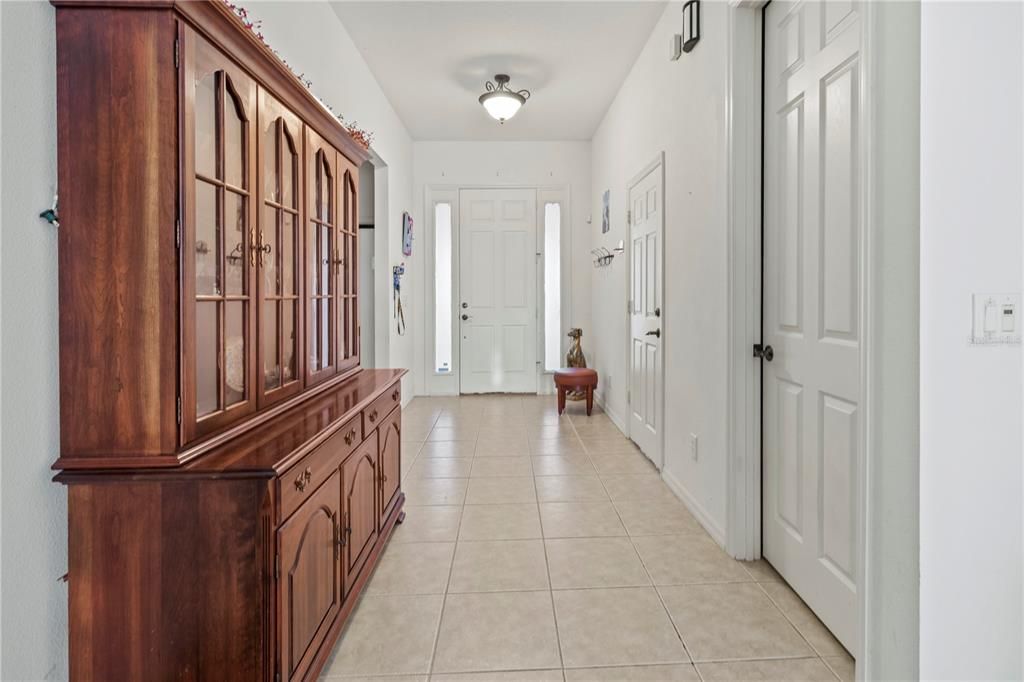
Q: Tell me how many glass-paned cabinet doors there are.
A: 4